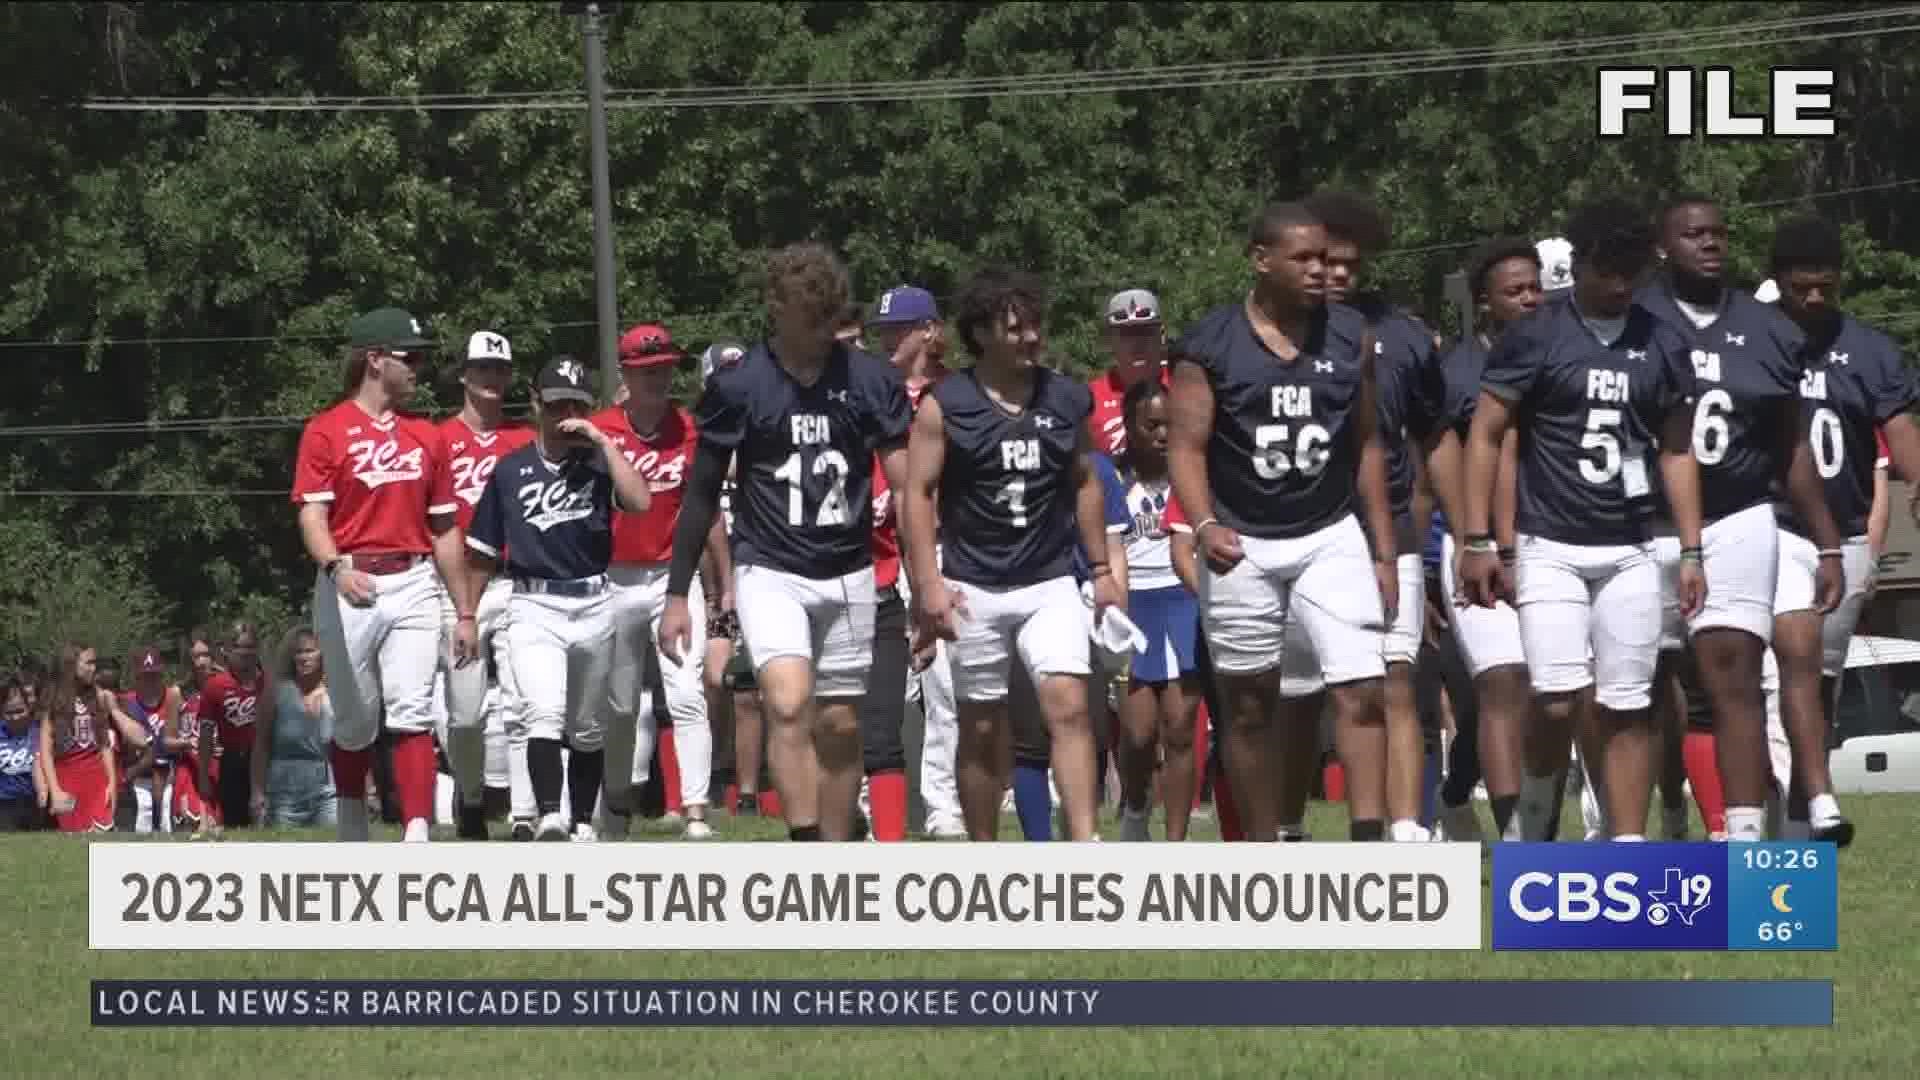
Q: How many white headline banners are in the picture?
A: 1